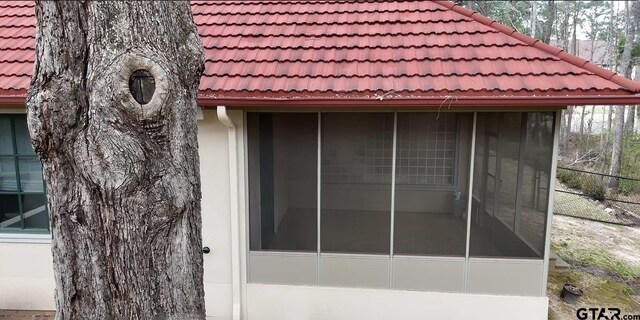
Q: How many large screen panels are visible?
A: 4